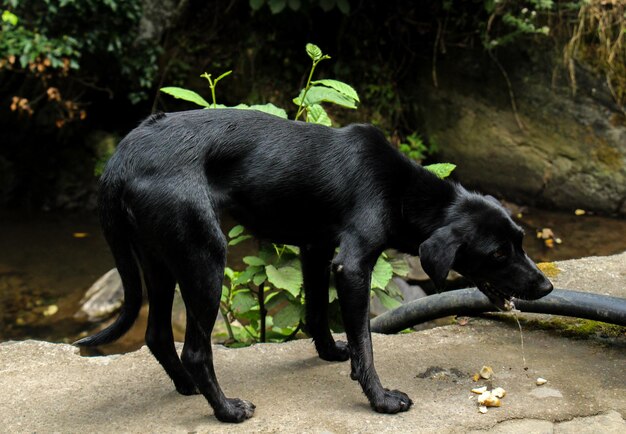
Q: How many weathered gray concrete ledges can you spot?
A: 1